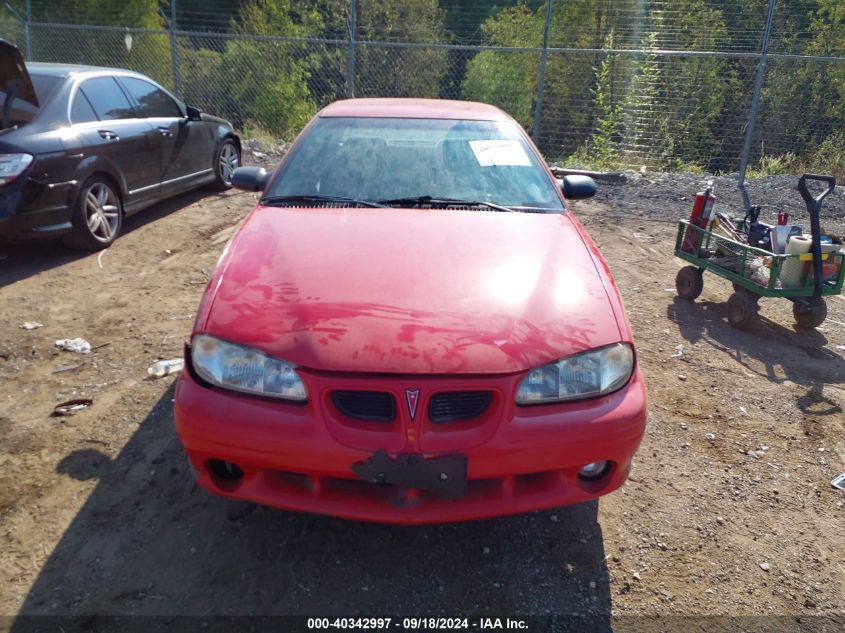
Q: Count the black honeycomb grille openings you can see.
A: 2